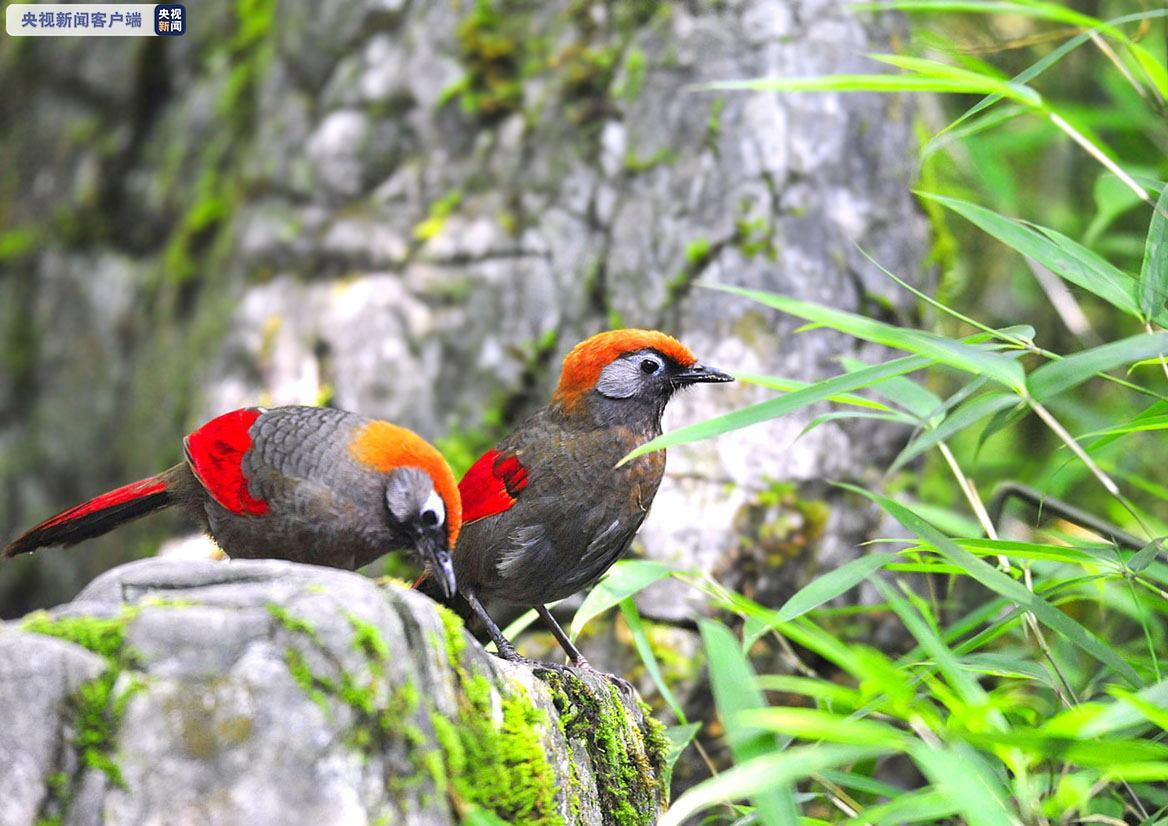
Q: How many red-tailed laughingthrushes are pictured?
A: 2